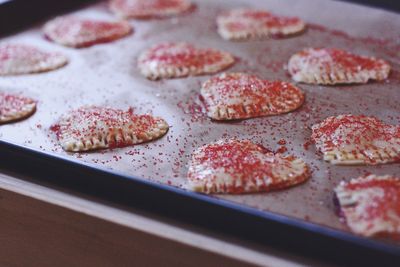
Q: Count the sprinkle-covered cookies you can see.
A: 12